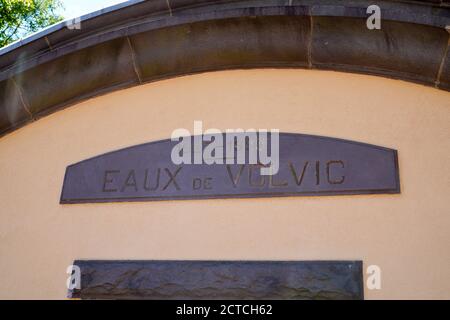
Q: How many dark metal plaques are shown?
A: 2